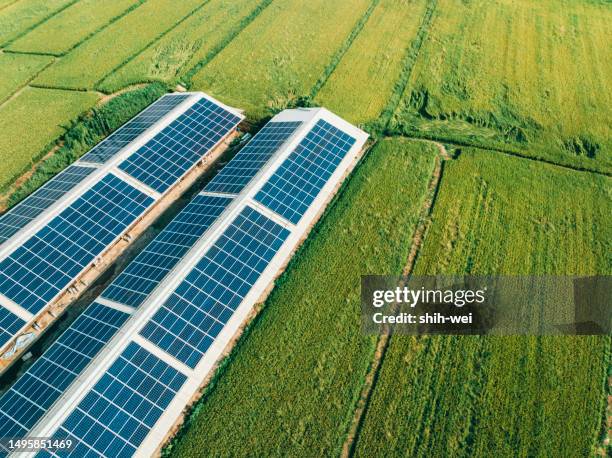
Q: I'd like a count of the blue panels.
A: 11